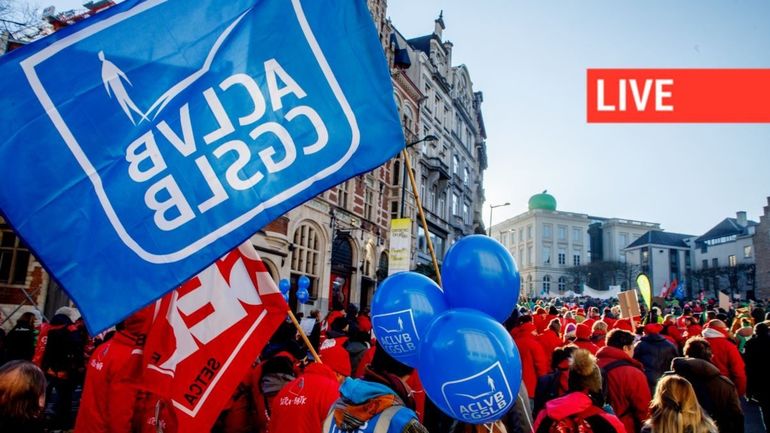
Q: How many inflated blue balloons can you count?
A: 7